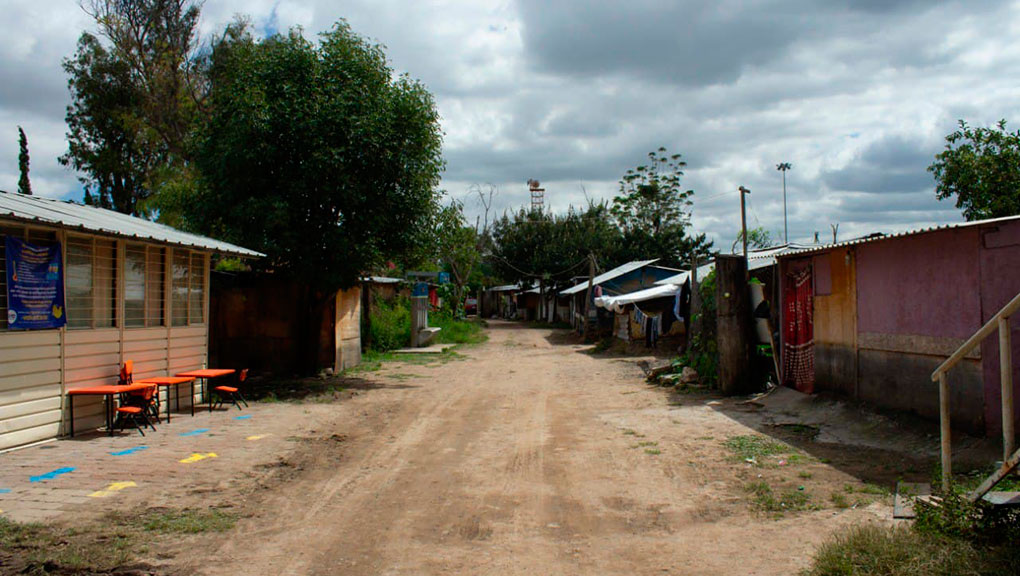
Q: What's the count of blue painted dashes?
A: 5